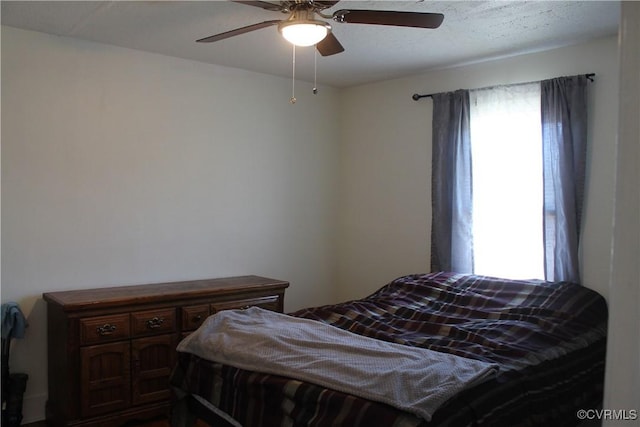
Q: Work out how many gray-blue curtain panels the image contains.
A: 2